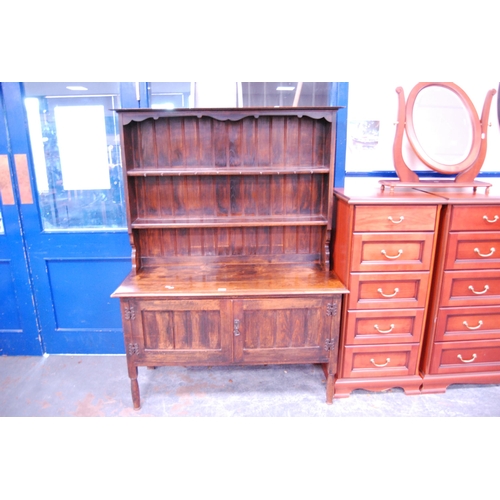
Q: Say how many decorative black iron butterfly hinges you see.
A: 4